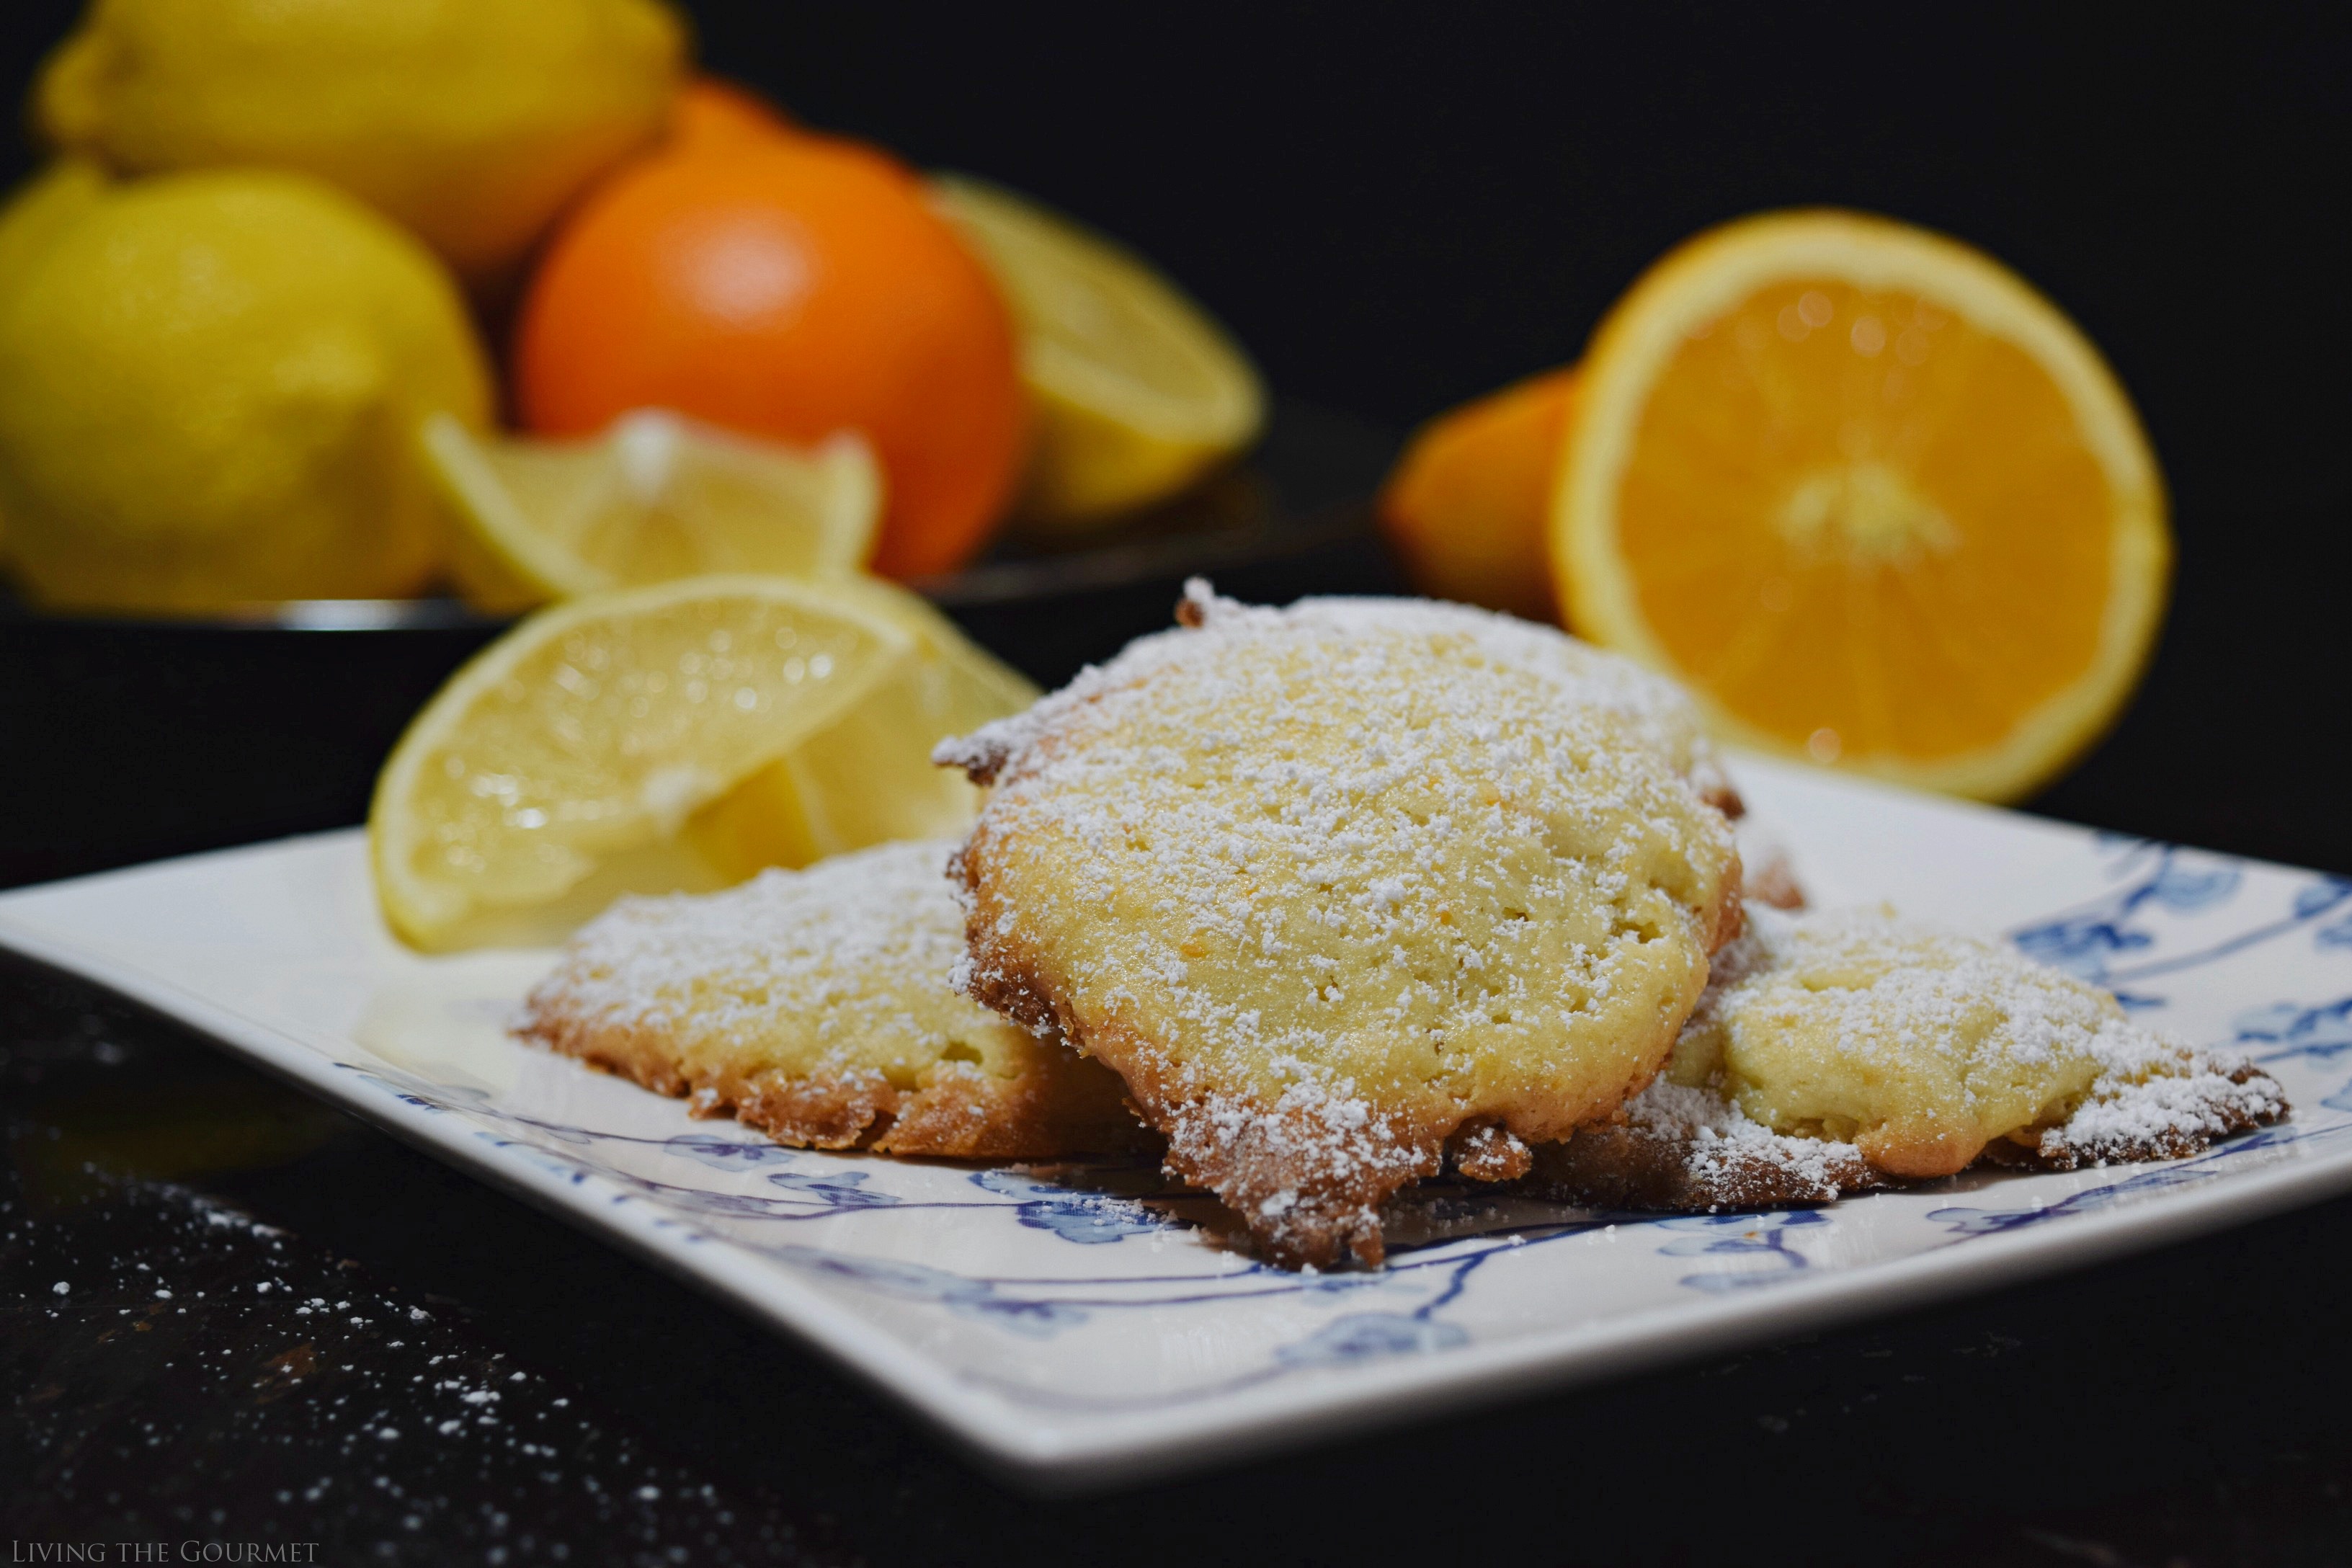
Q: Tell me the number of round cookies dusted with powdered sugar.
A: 3